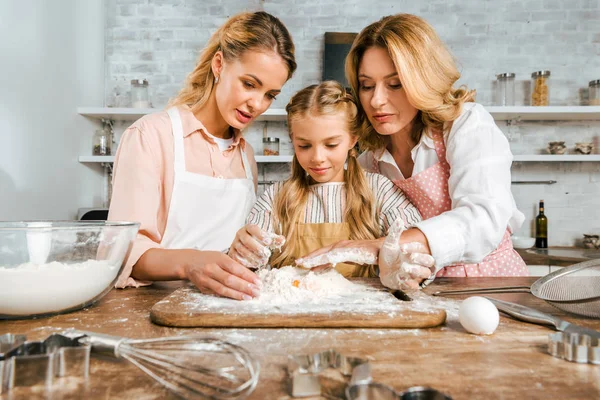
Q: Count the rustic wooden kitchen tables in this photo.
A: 1